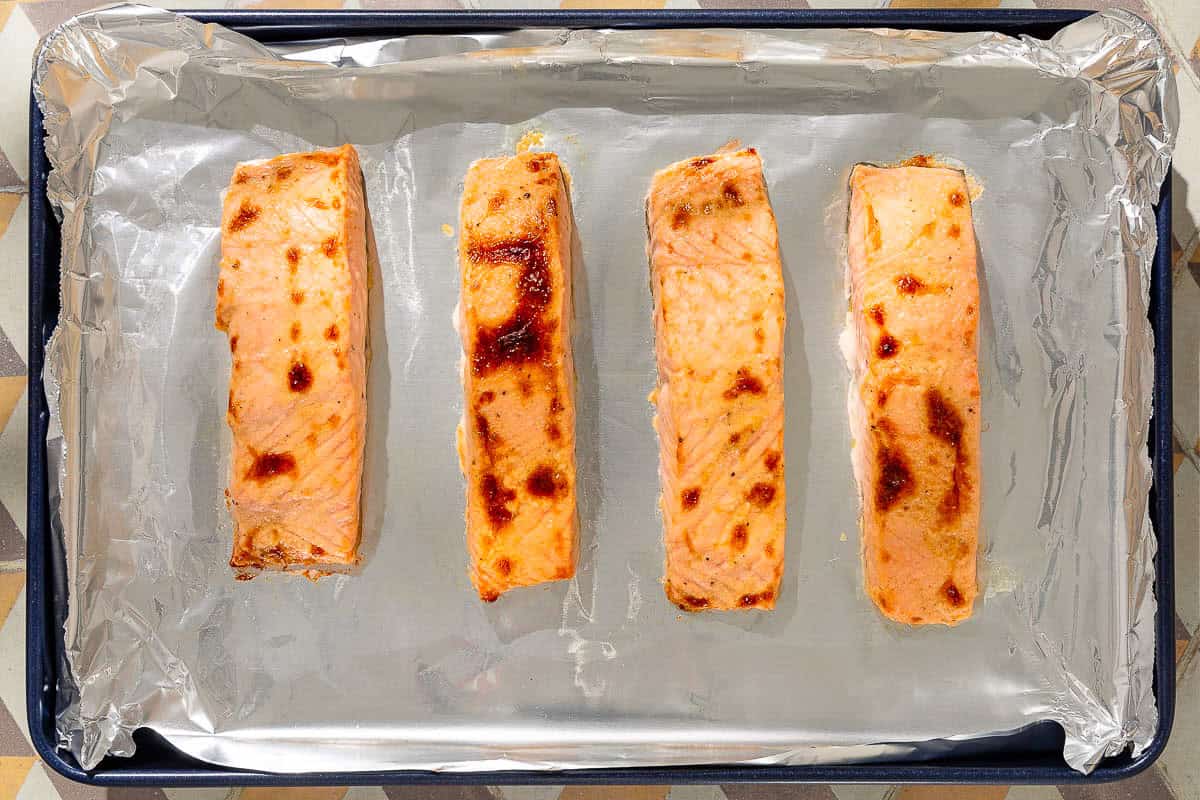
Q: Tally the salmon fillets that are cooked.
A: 4